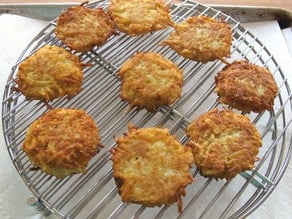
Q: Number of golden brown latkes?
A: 9